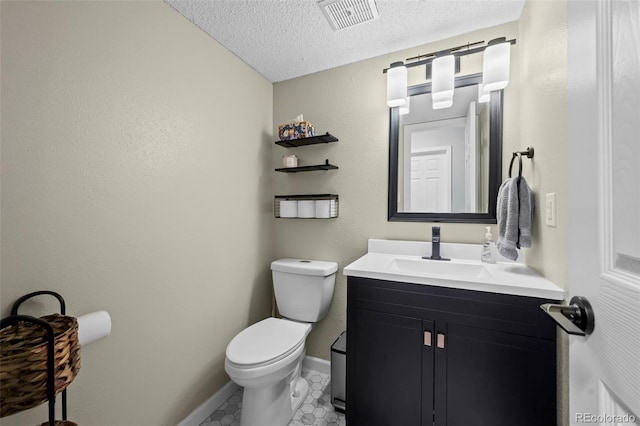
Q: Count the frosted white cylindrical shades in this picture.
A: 3